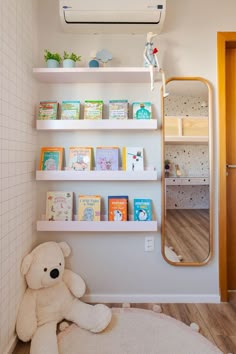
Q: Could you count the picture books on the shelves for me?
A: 13